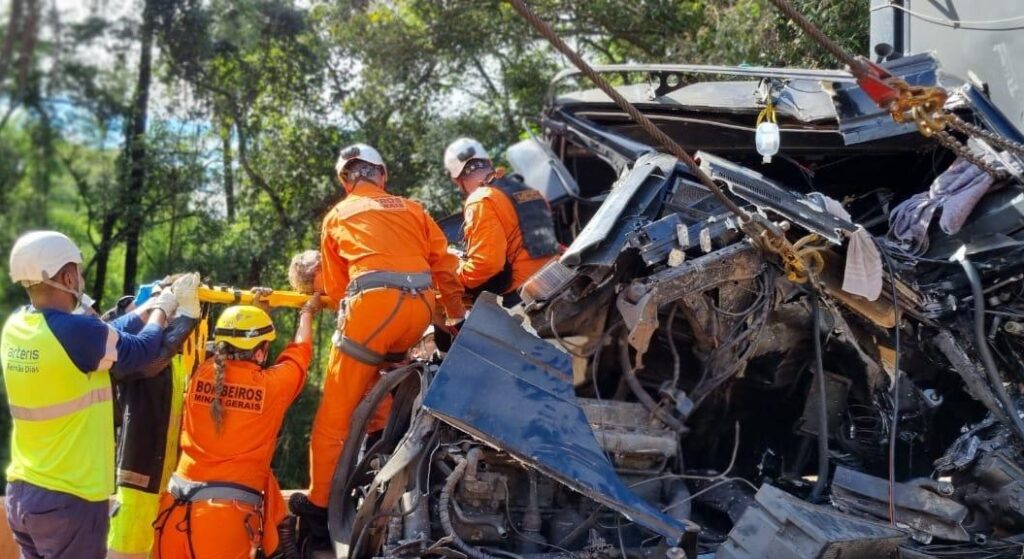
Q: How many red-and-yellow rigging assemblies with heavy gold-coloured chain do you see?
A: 1